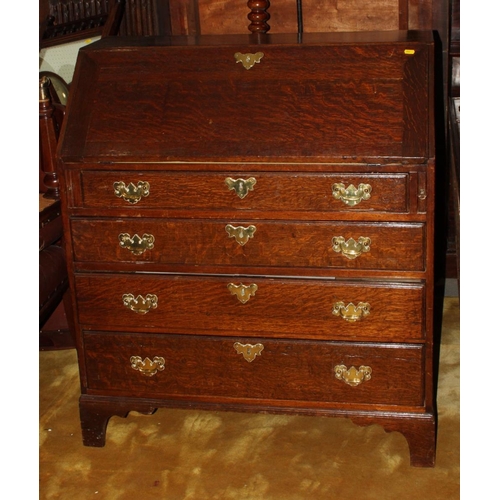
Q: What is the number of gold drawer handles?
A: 8